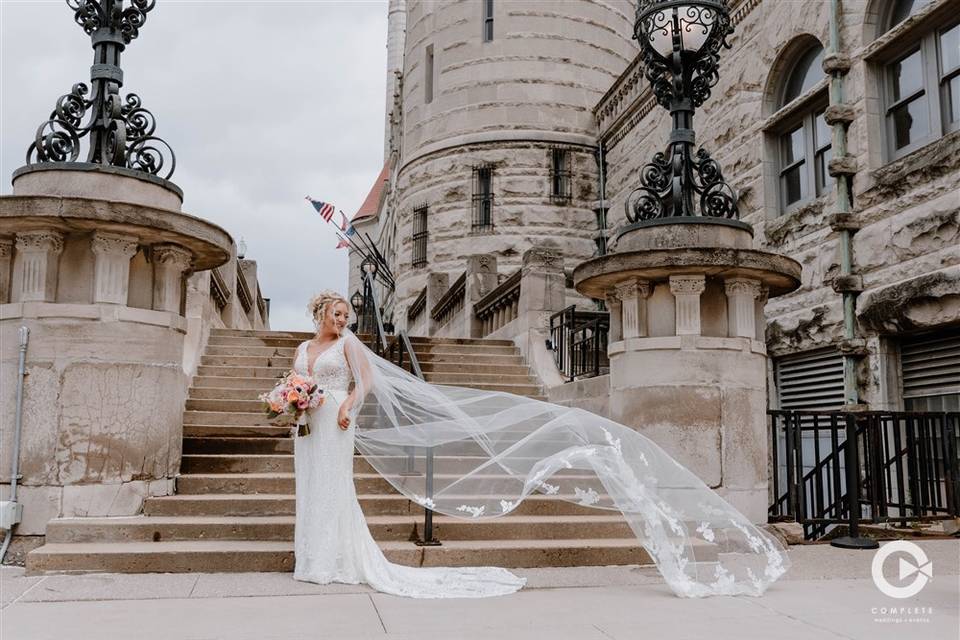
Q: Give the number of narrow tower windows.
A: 5